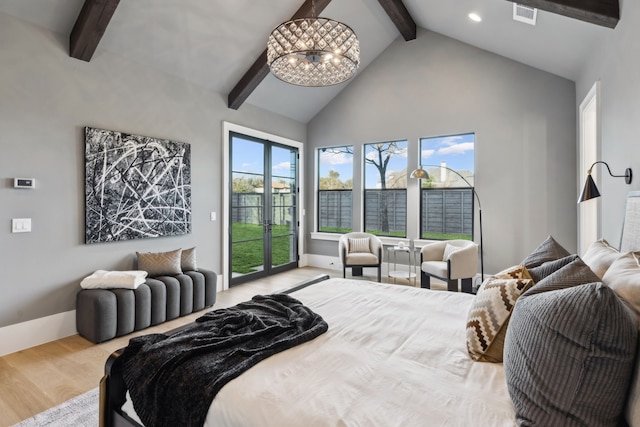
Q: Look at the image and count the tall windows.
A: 3